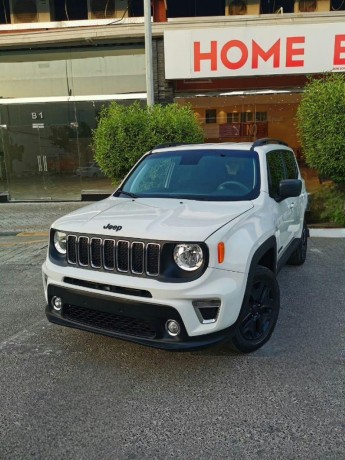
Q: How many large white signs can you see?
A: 1